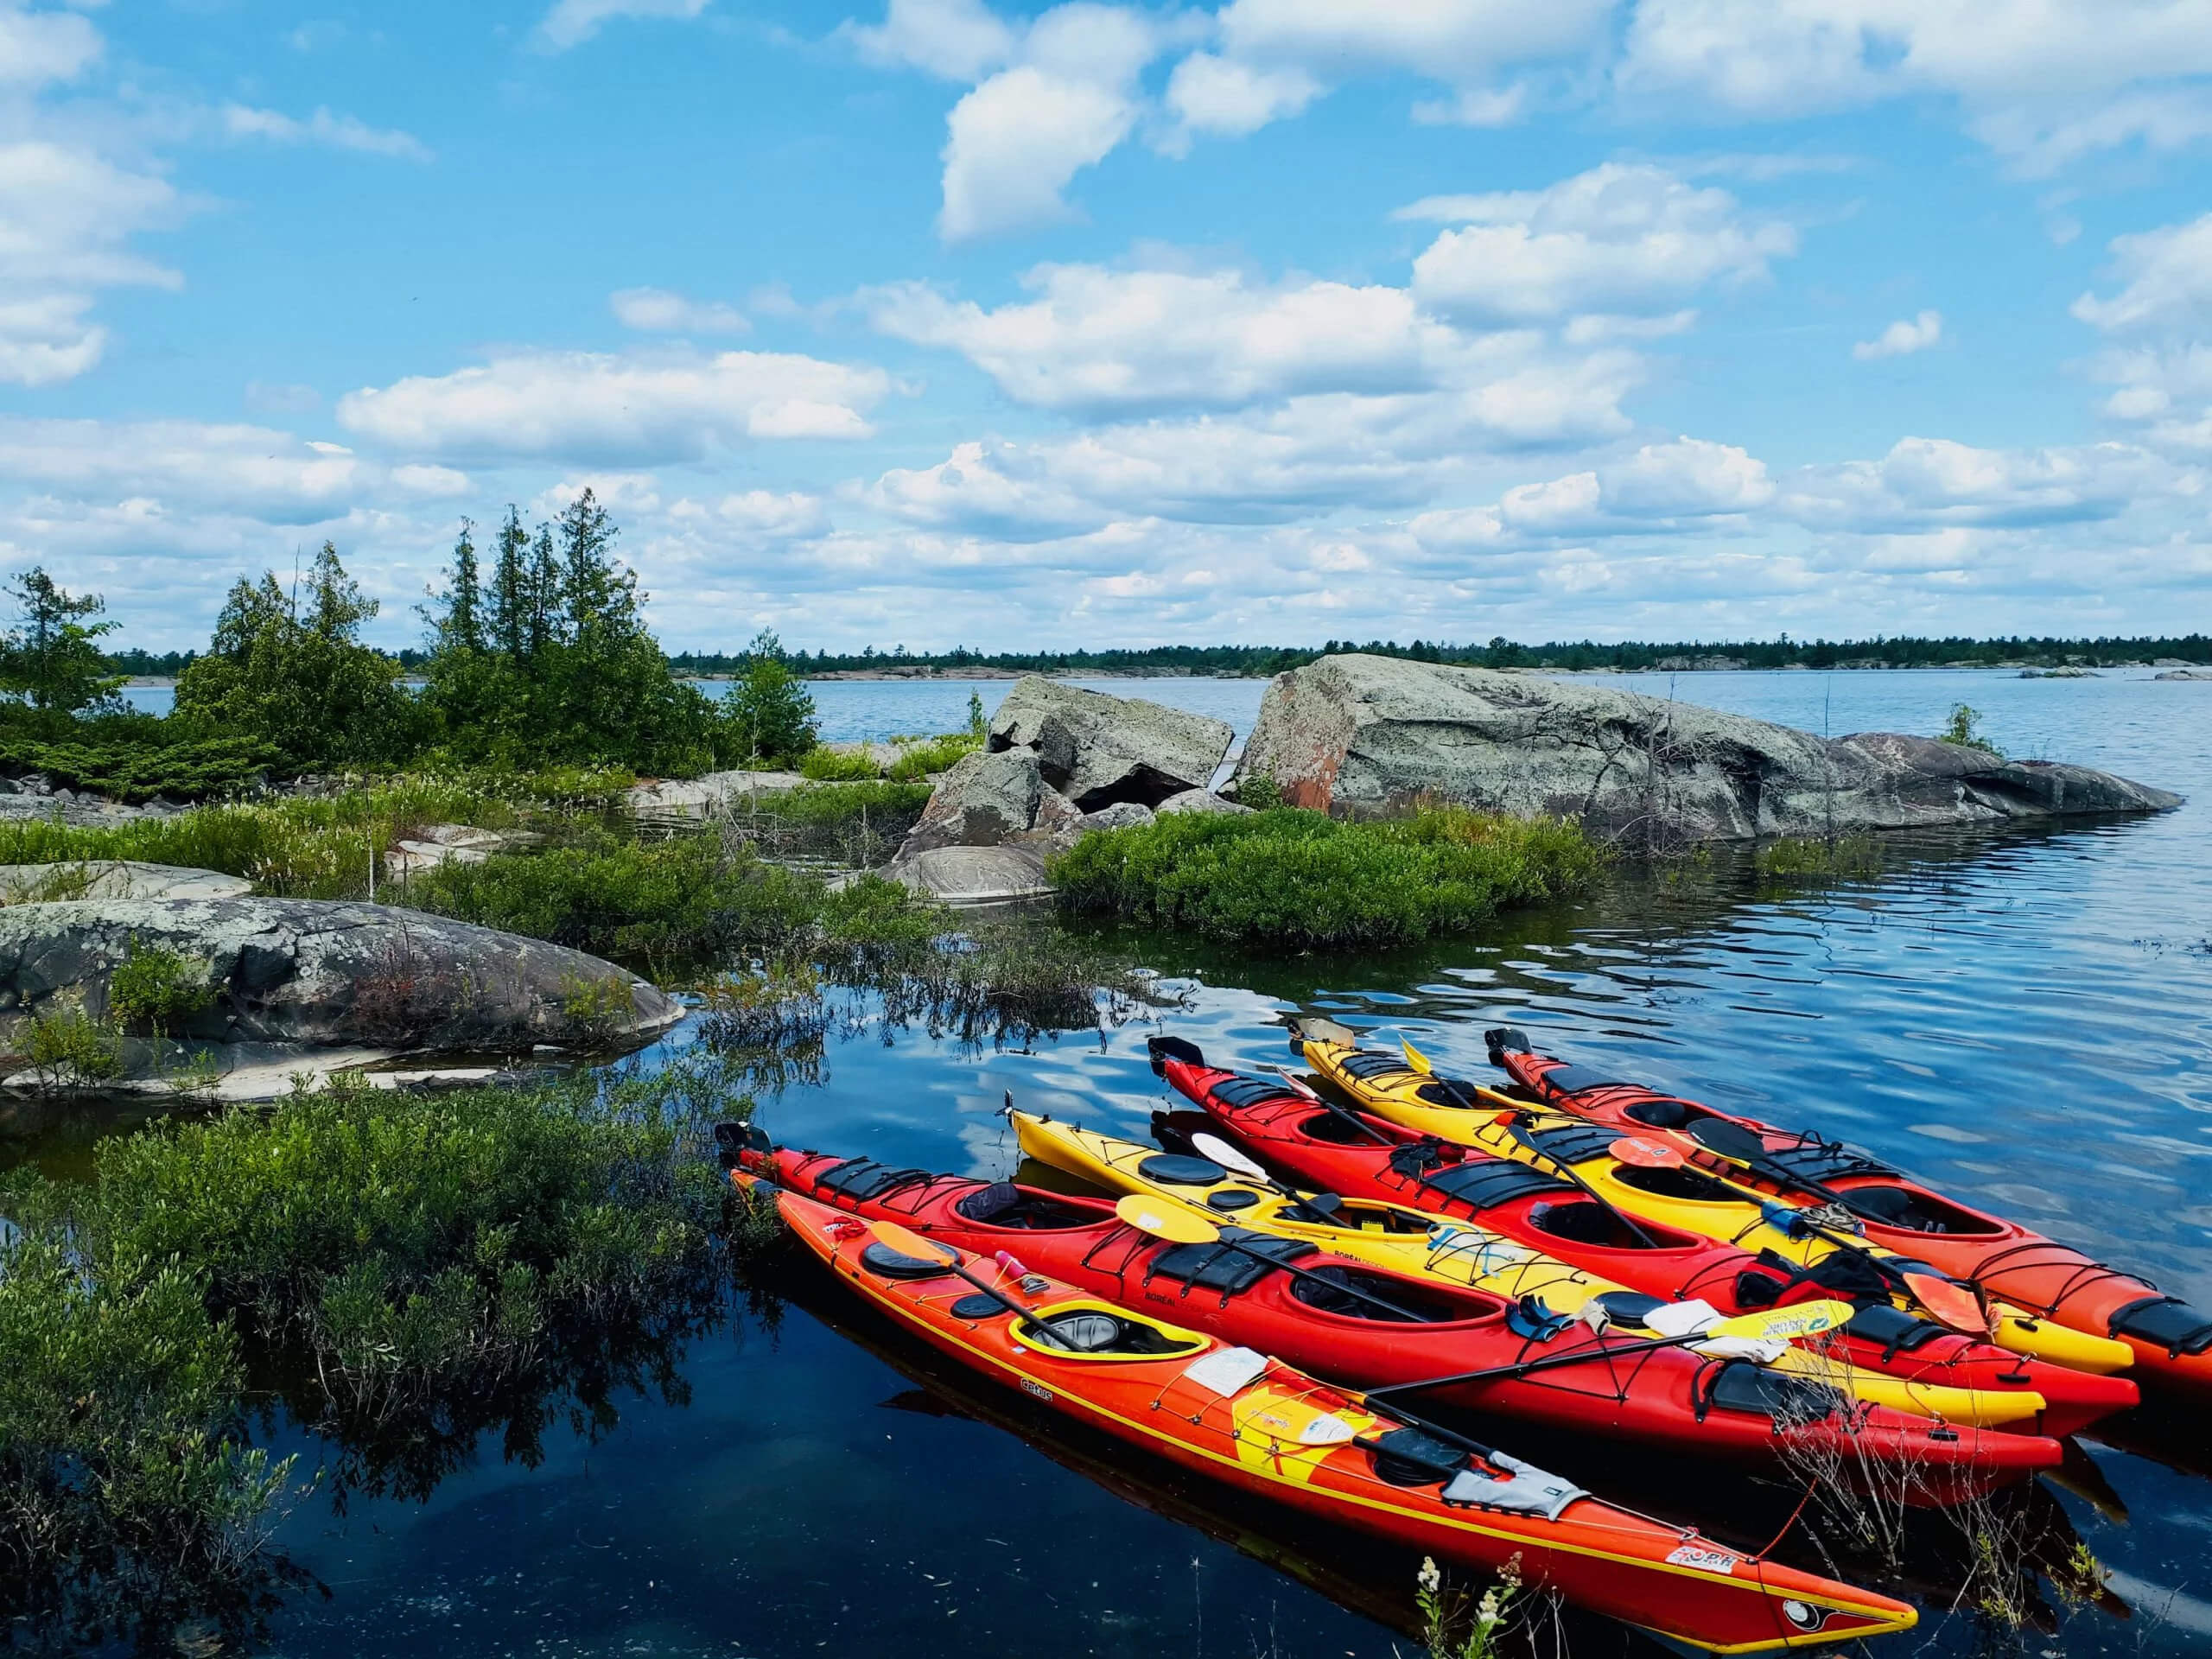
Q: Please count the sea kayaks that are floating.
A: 6